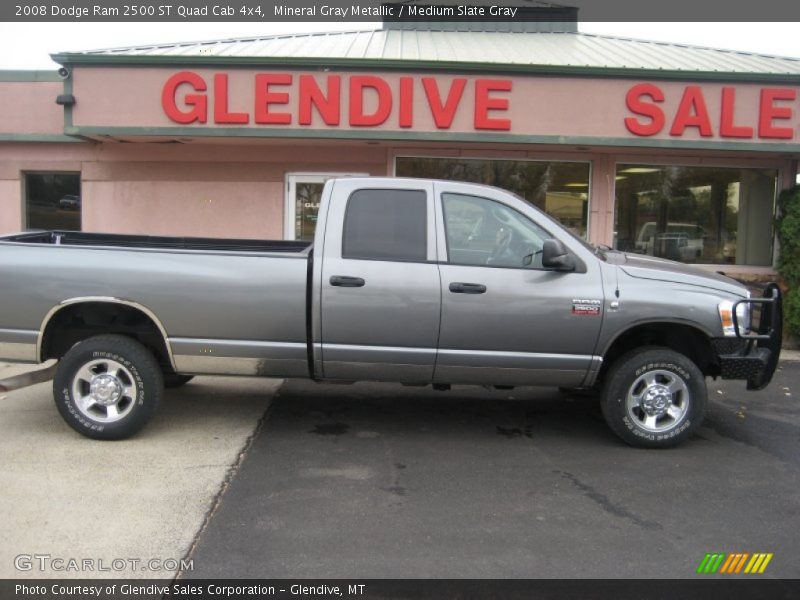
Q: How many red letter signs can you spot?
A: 2